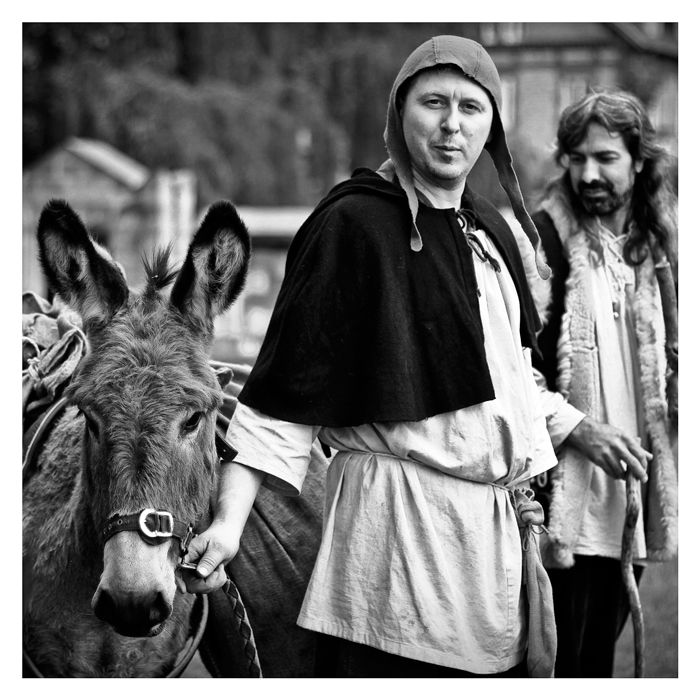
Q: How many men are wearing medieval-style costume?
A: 2